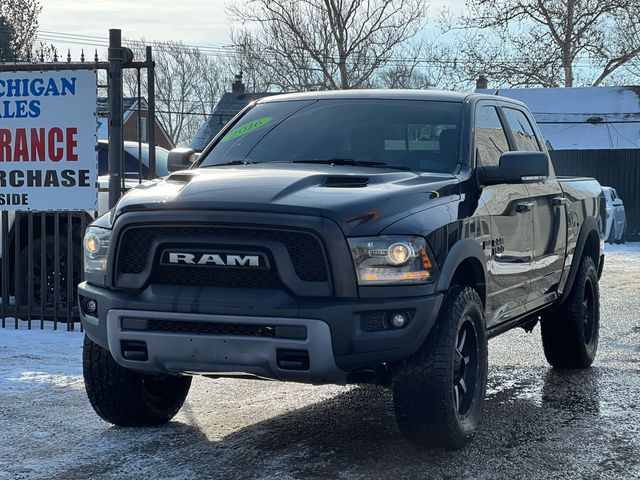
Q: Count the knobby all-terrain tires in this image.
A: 3